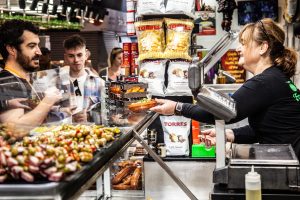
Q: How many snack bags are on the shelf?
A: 7